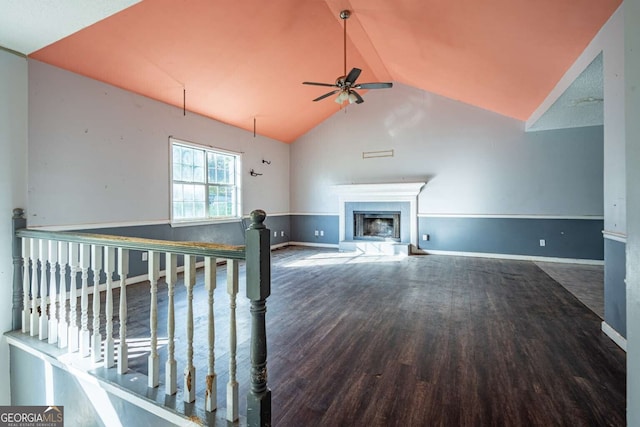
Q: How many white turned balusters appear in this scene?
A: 15